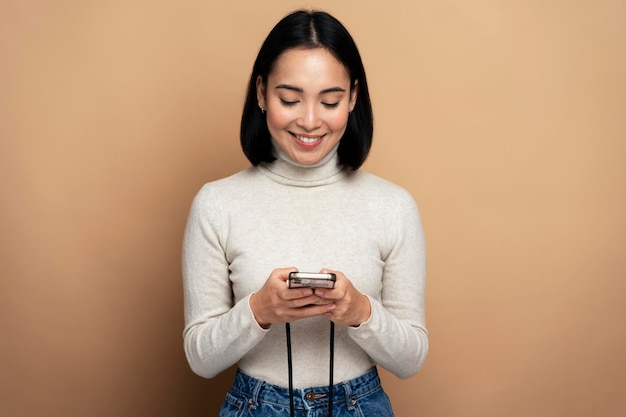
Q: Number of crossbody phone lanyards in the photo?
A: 1